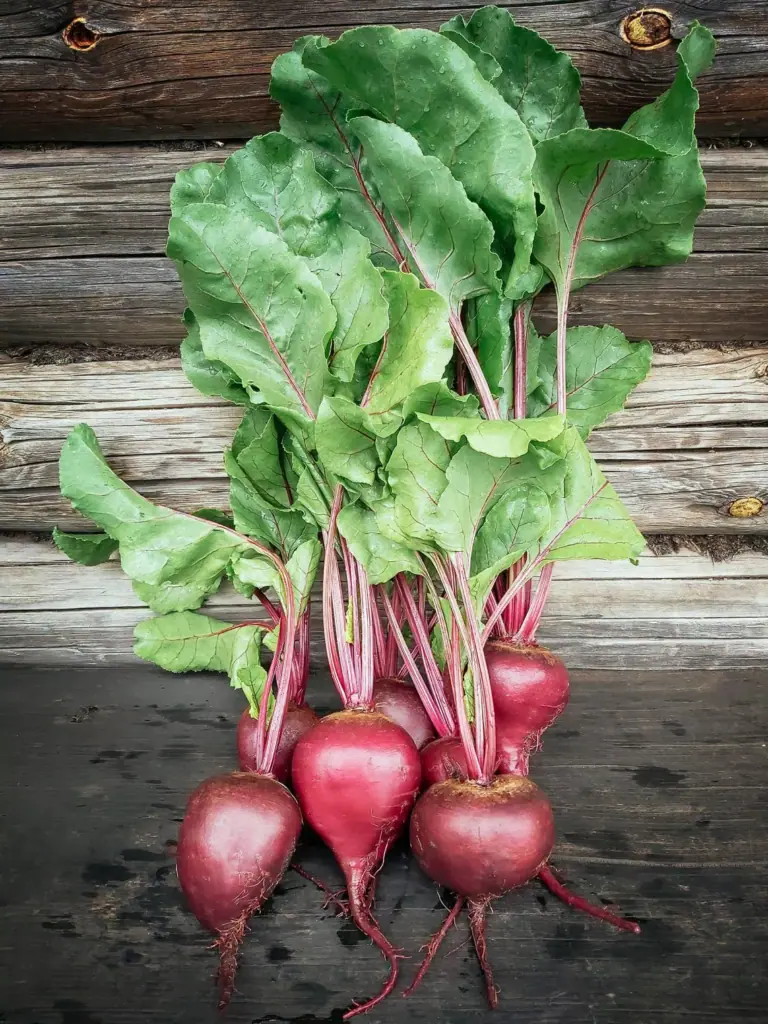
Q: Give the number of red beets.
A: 7